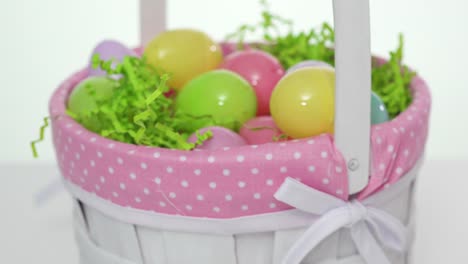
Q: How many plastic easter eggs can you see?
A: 10